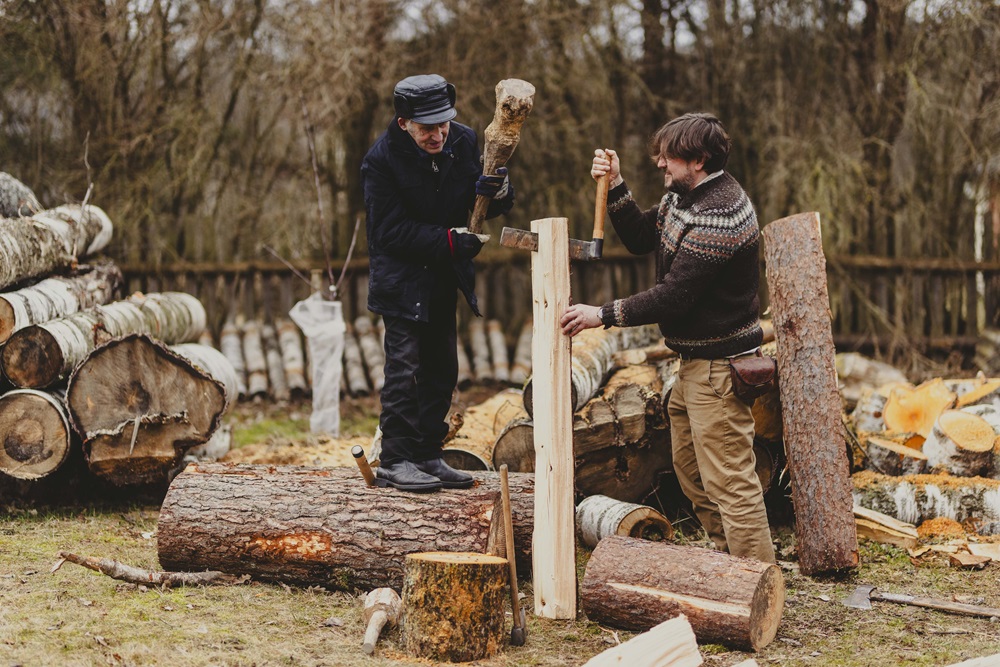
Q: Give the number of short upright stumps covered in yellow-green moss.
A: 1